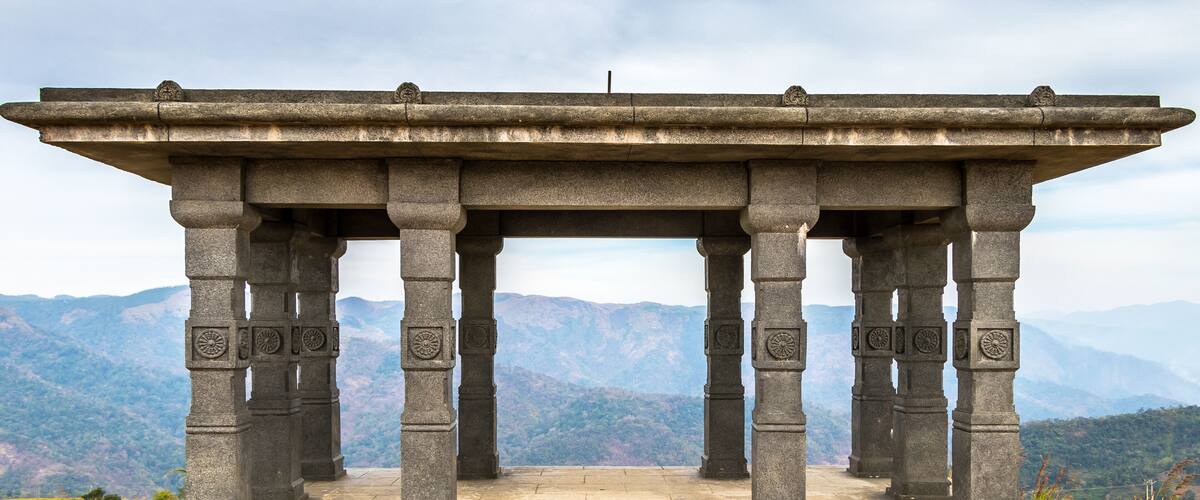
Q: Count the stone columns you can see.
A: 10